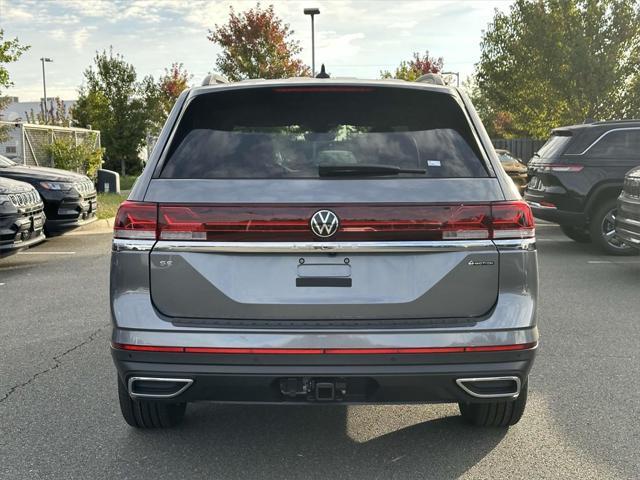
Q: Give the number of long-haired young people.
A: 0